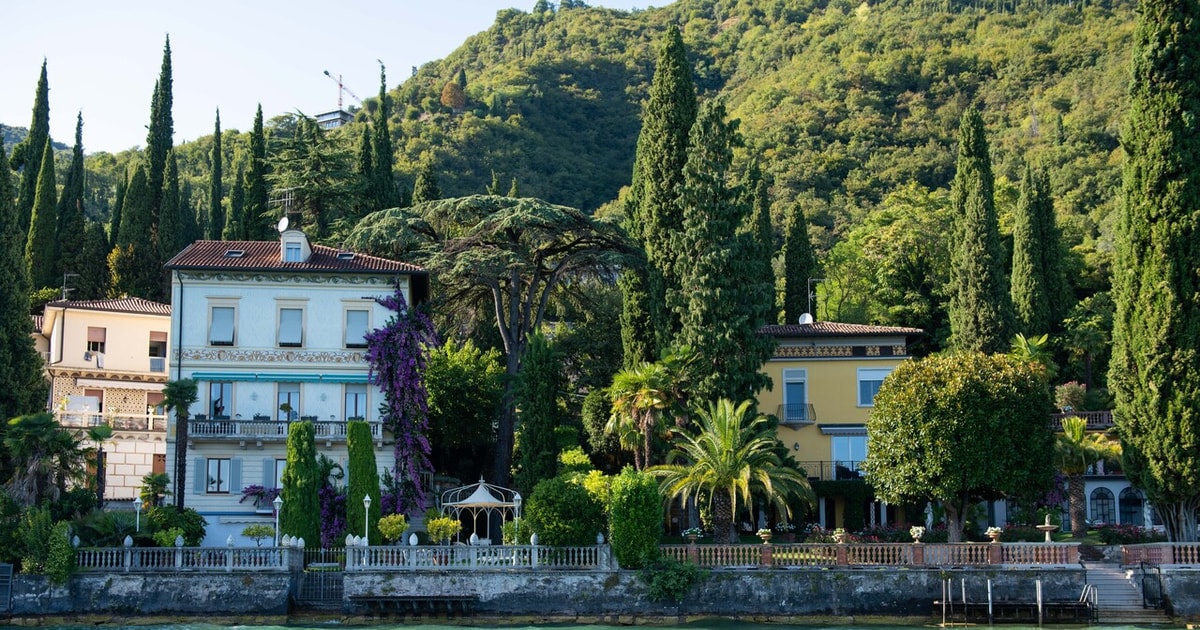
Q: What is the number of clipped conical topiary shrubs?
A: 2